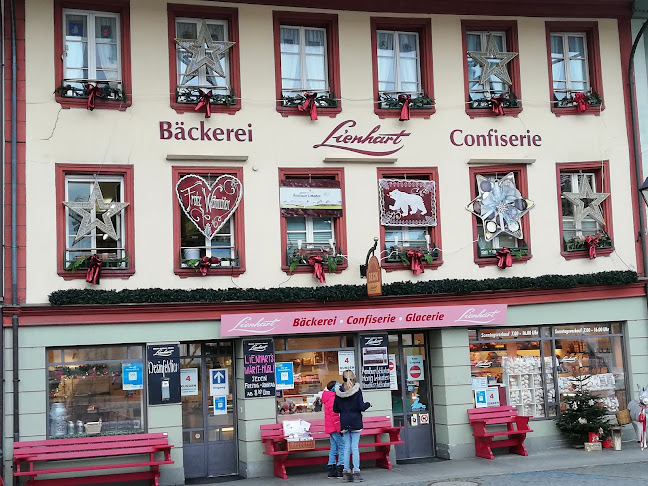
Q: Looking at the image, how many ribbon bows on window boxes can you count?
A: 12